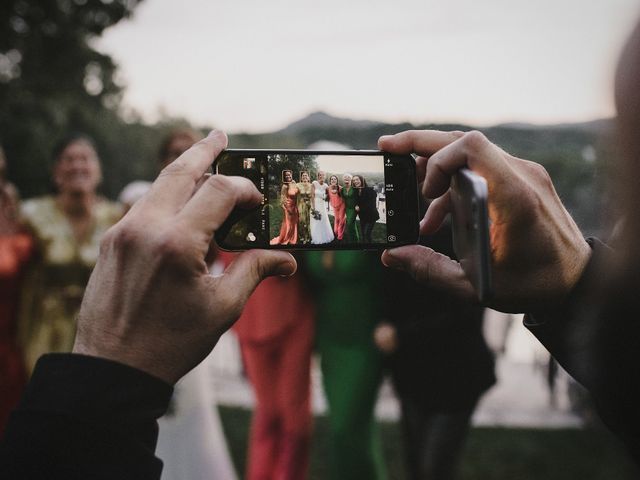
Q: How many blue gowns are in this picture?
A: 0